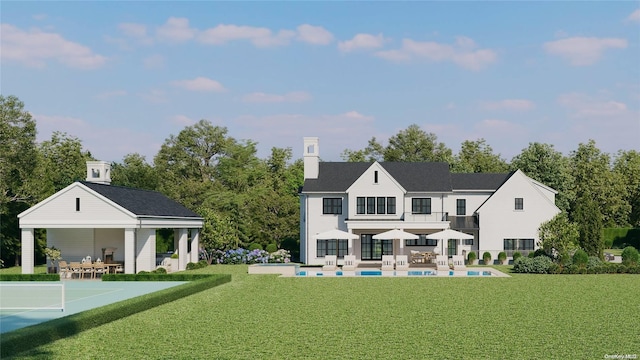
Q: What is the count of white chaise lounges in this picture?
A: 6